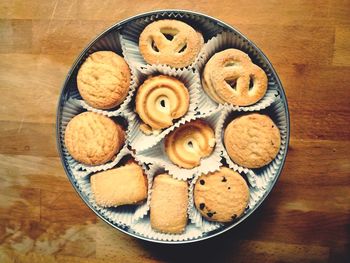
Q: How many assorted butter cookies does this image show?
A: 10